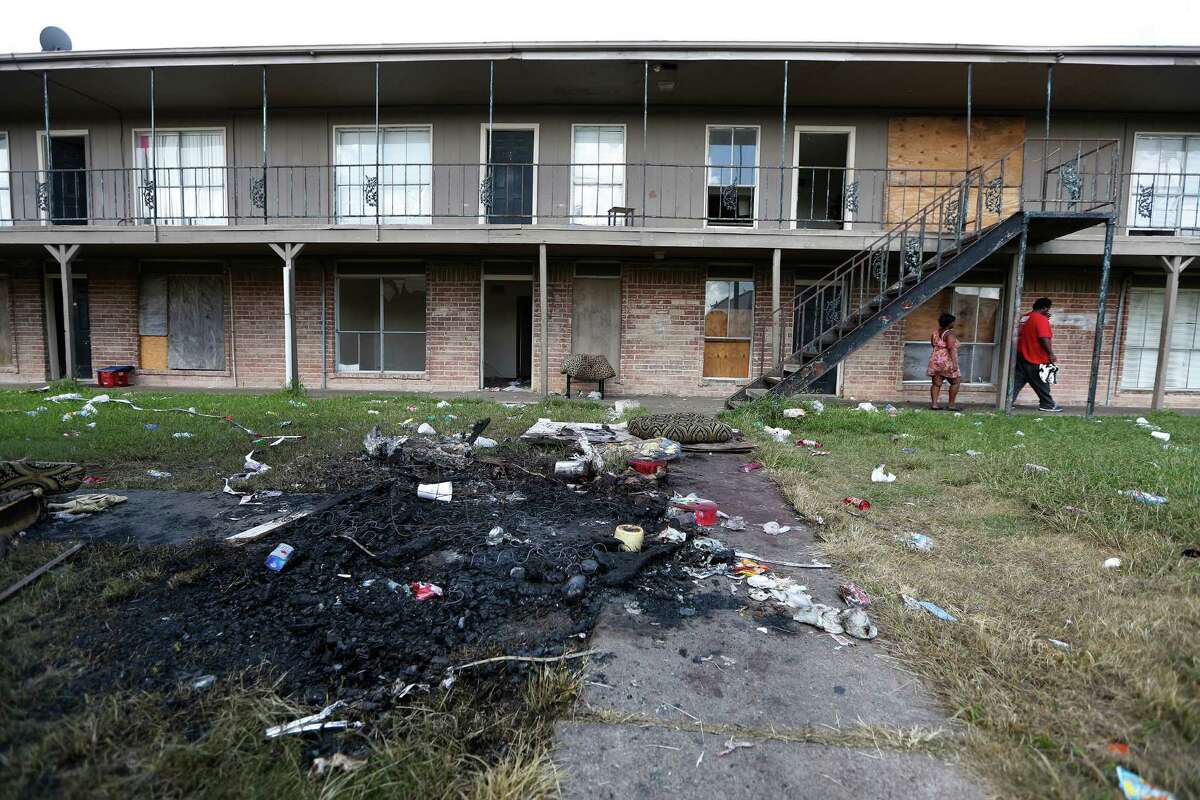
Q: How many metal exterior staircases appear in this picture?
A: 1